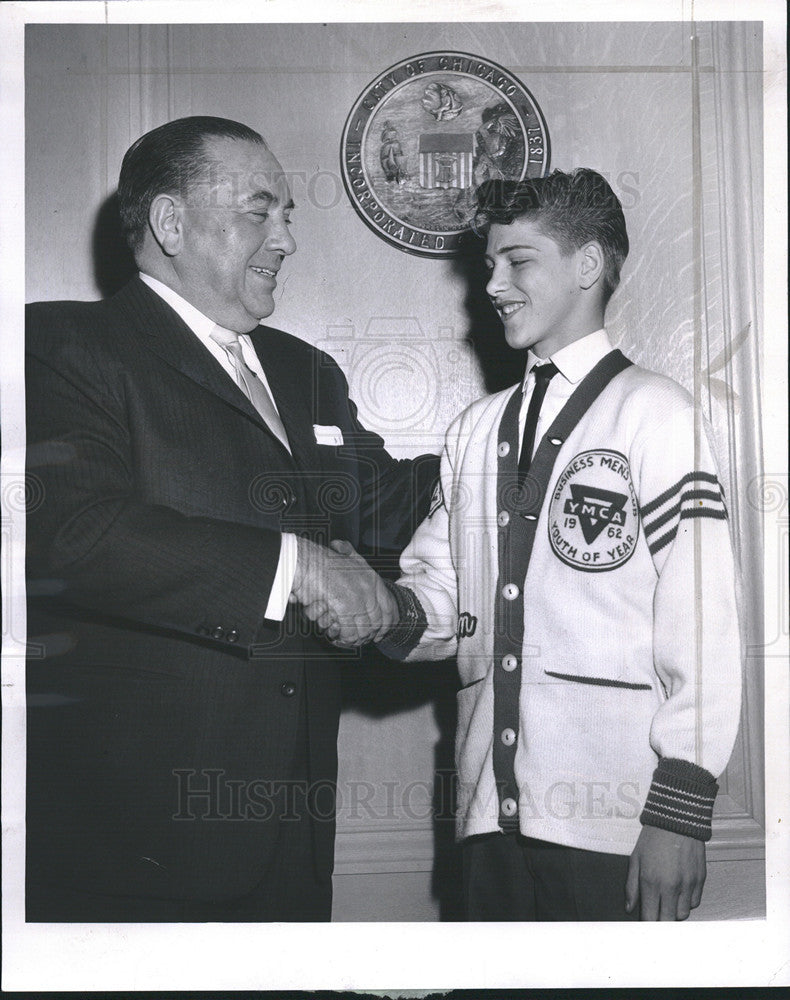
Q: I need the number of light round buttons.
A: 6